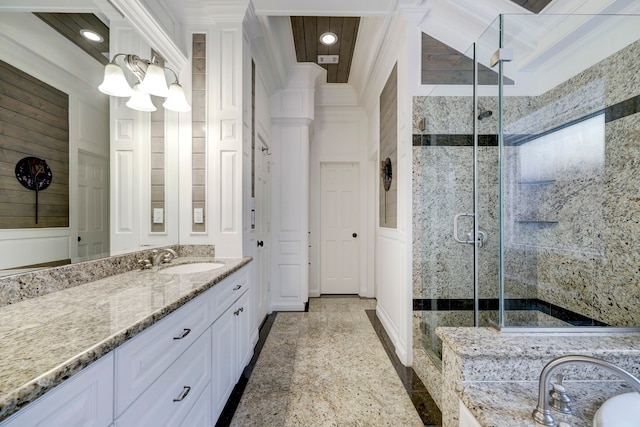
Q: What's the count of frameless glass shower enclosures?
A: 1